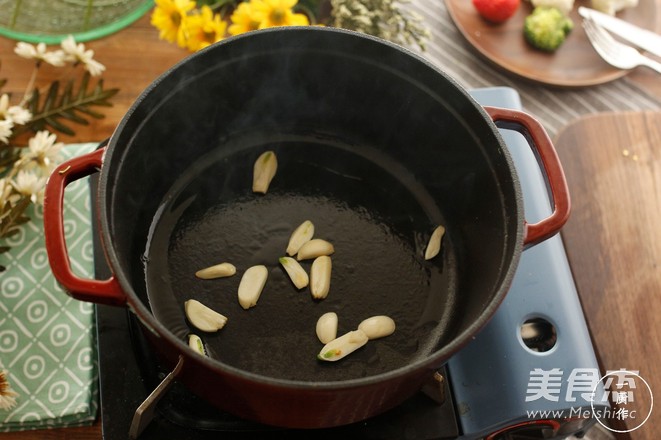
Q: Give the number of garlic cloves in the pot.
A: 13